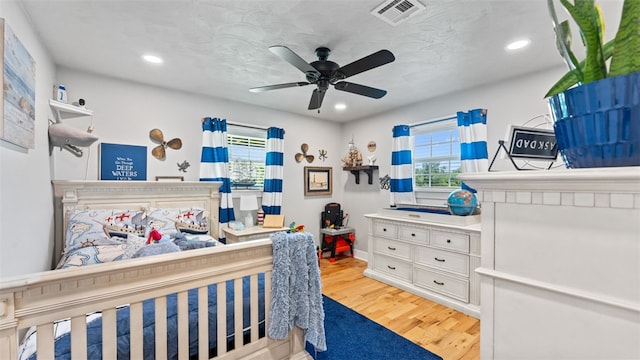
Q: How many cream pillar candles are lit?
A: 0